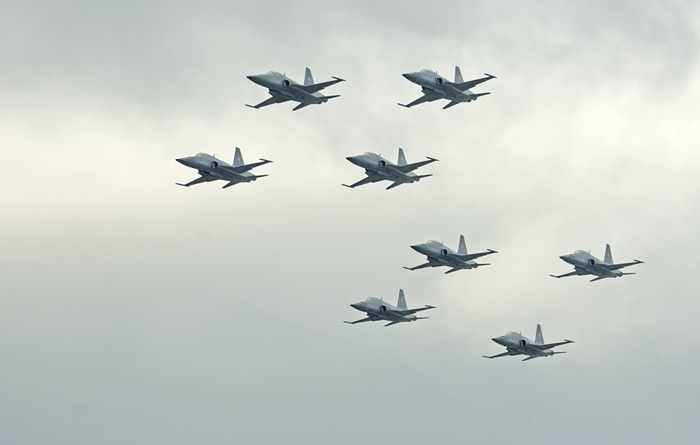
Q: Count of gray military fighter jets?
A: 8